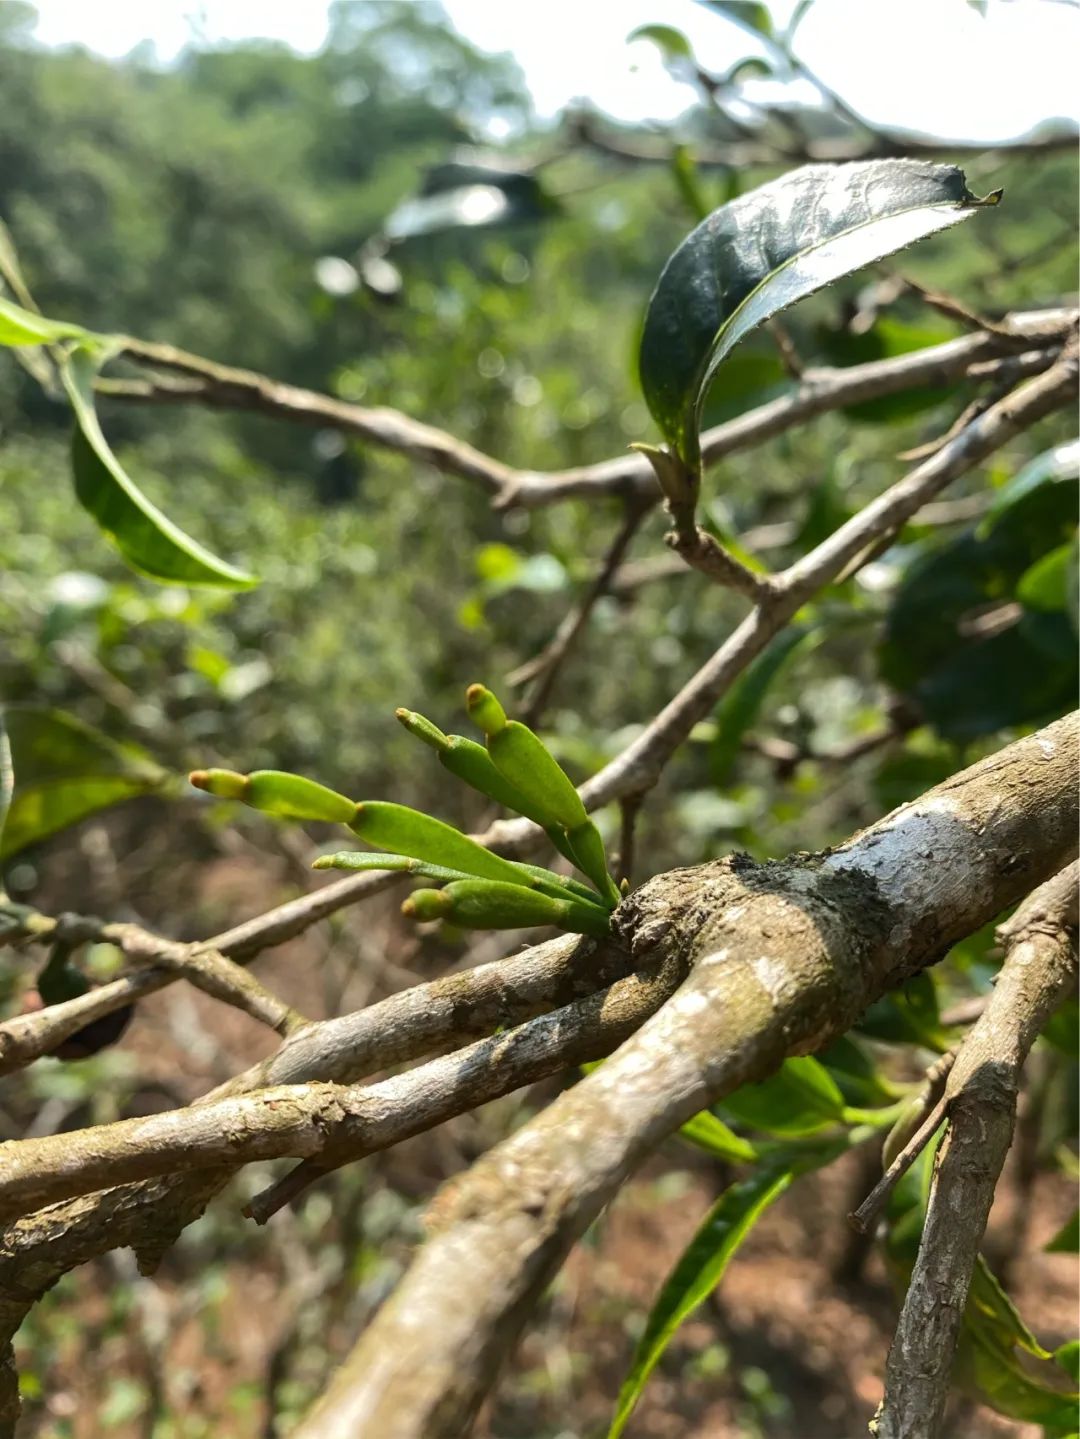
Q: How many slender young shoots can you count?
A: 5